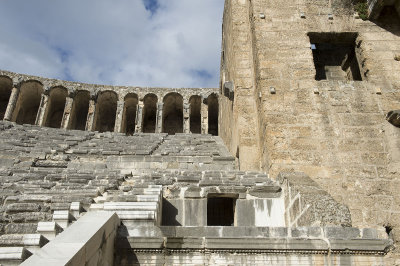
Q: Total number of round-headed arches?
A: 10